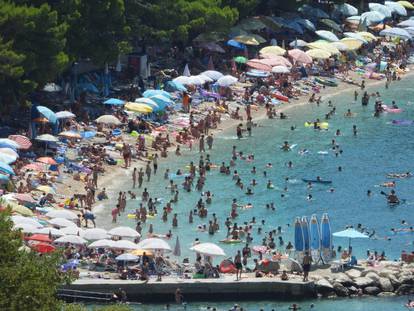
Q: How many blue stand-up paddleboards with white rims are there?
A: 4